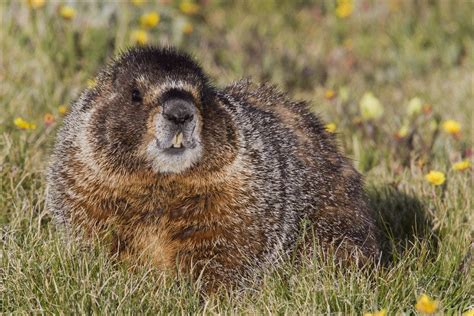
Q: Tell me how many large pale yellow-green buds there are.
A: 2